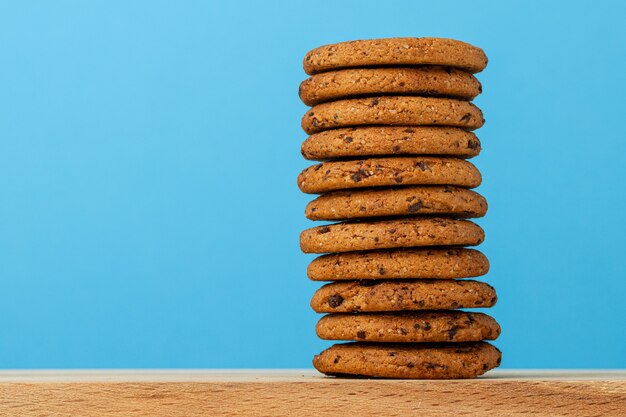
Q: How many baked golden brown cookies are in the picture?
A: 11